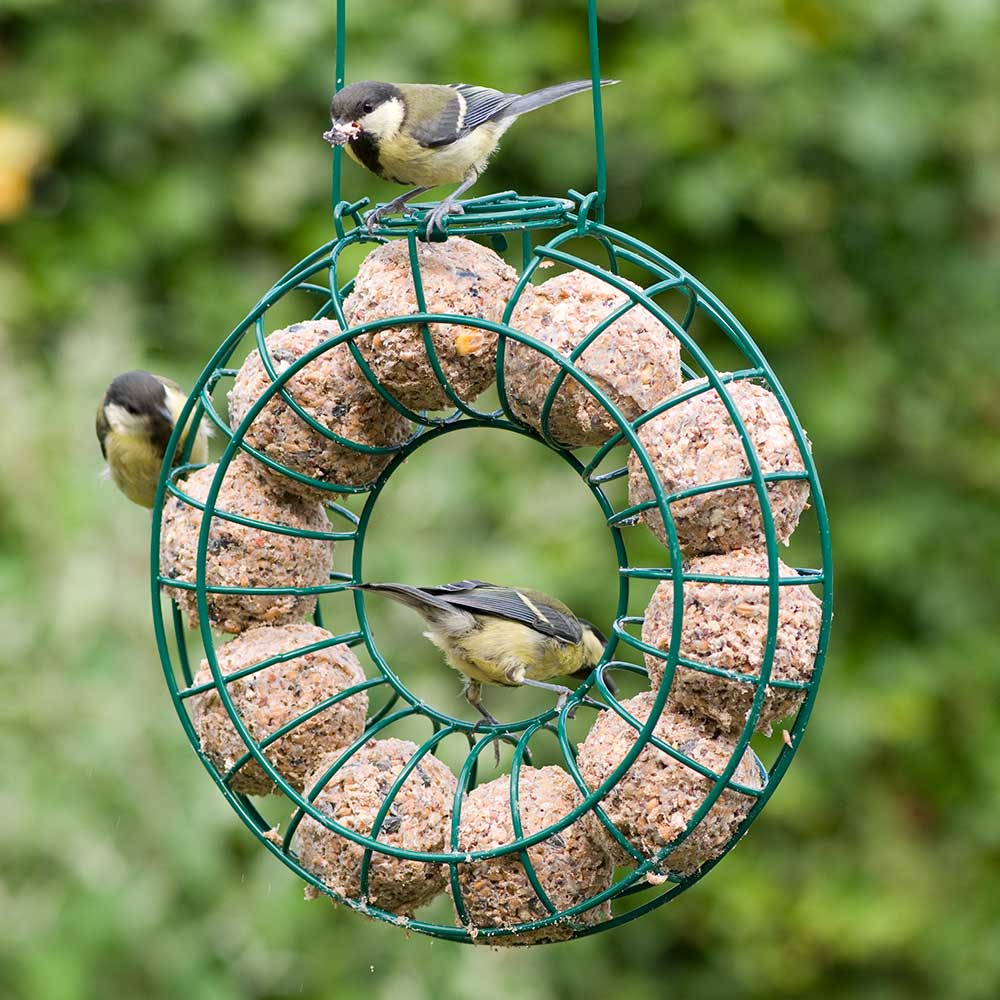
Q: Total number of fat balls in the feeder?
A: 10